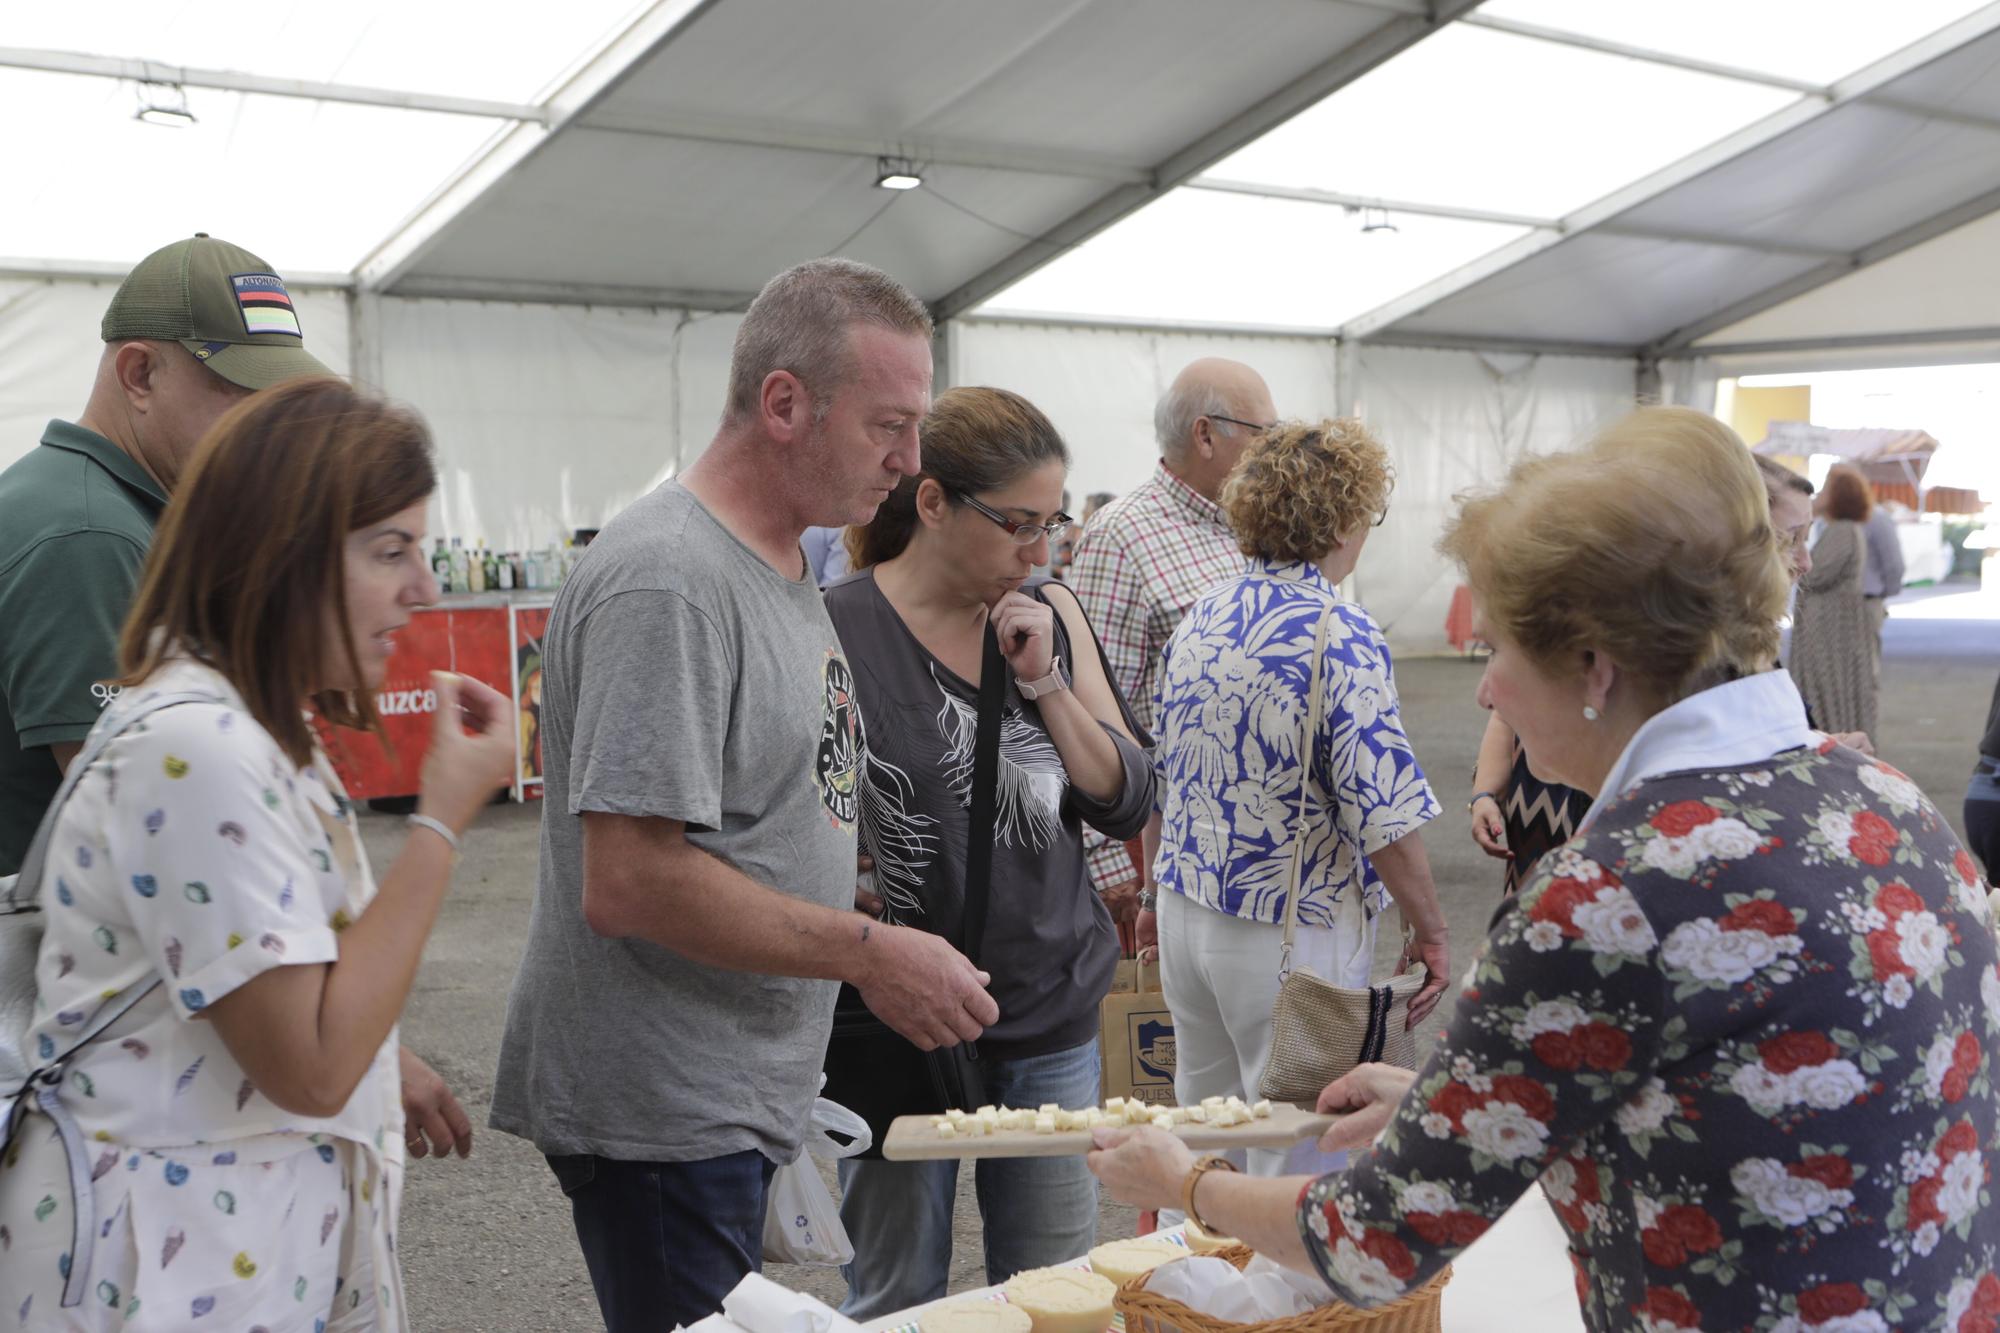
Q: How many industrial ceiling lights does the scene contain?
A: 3